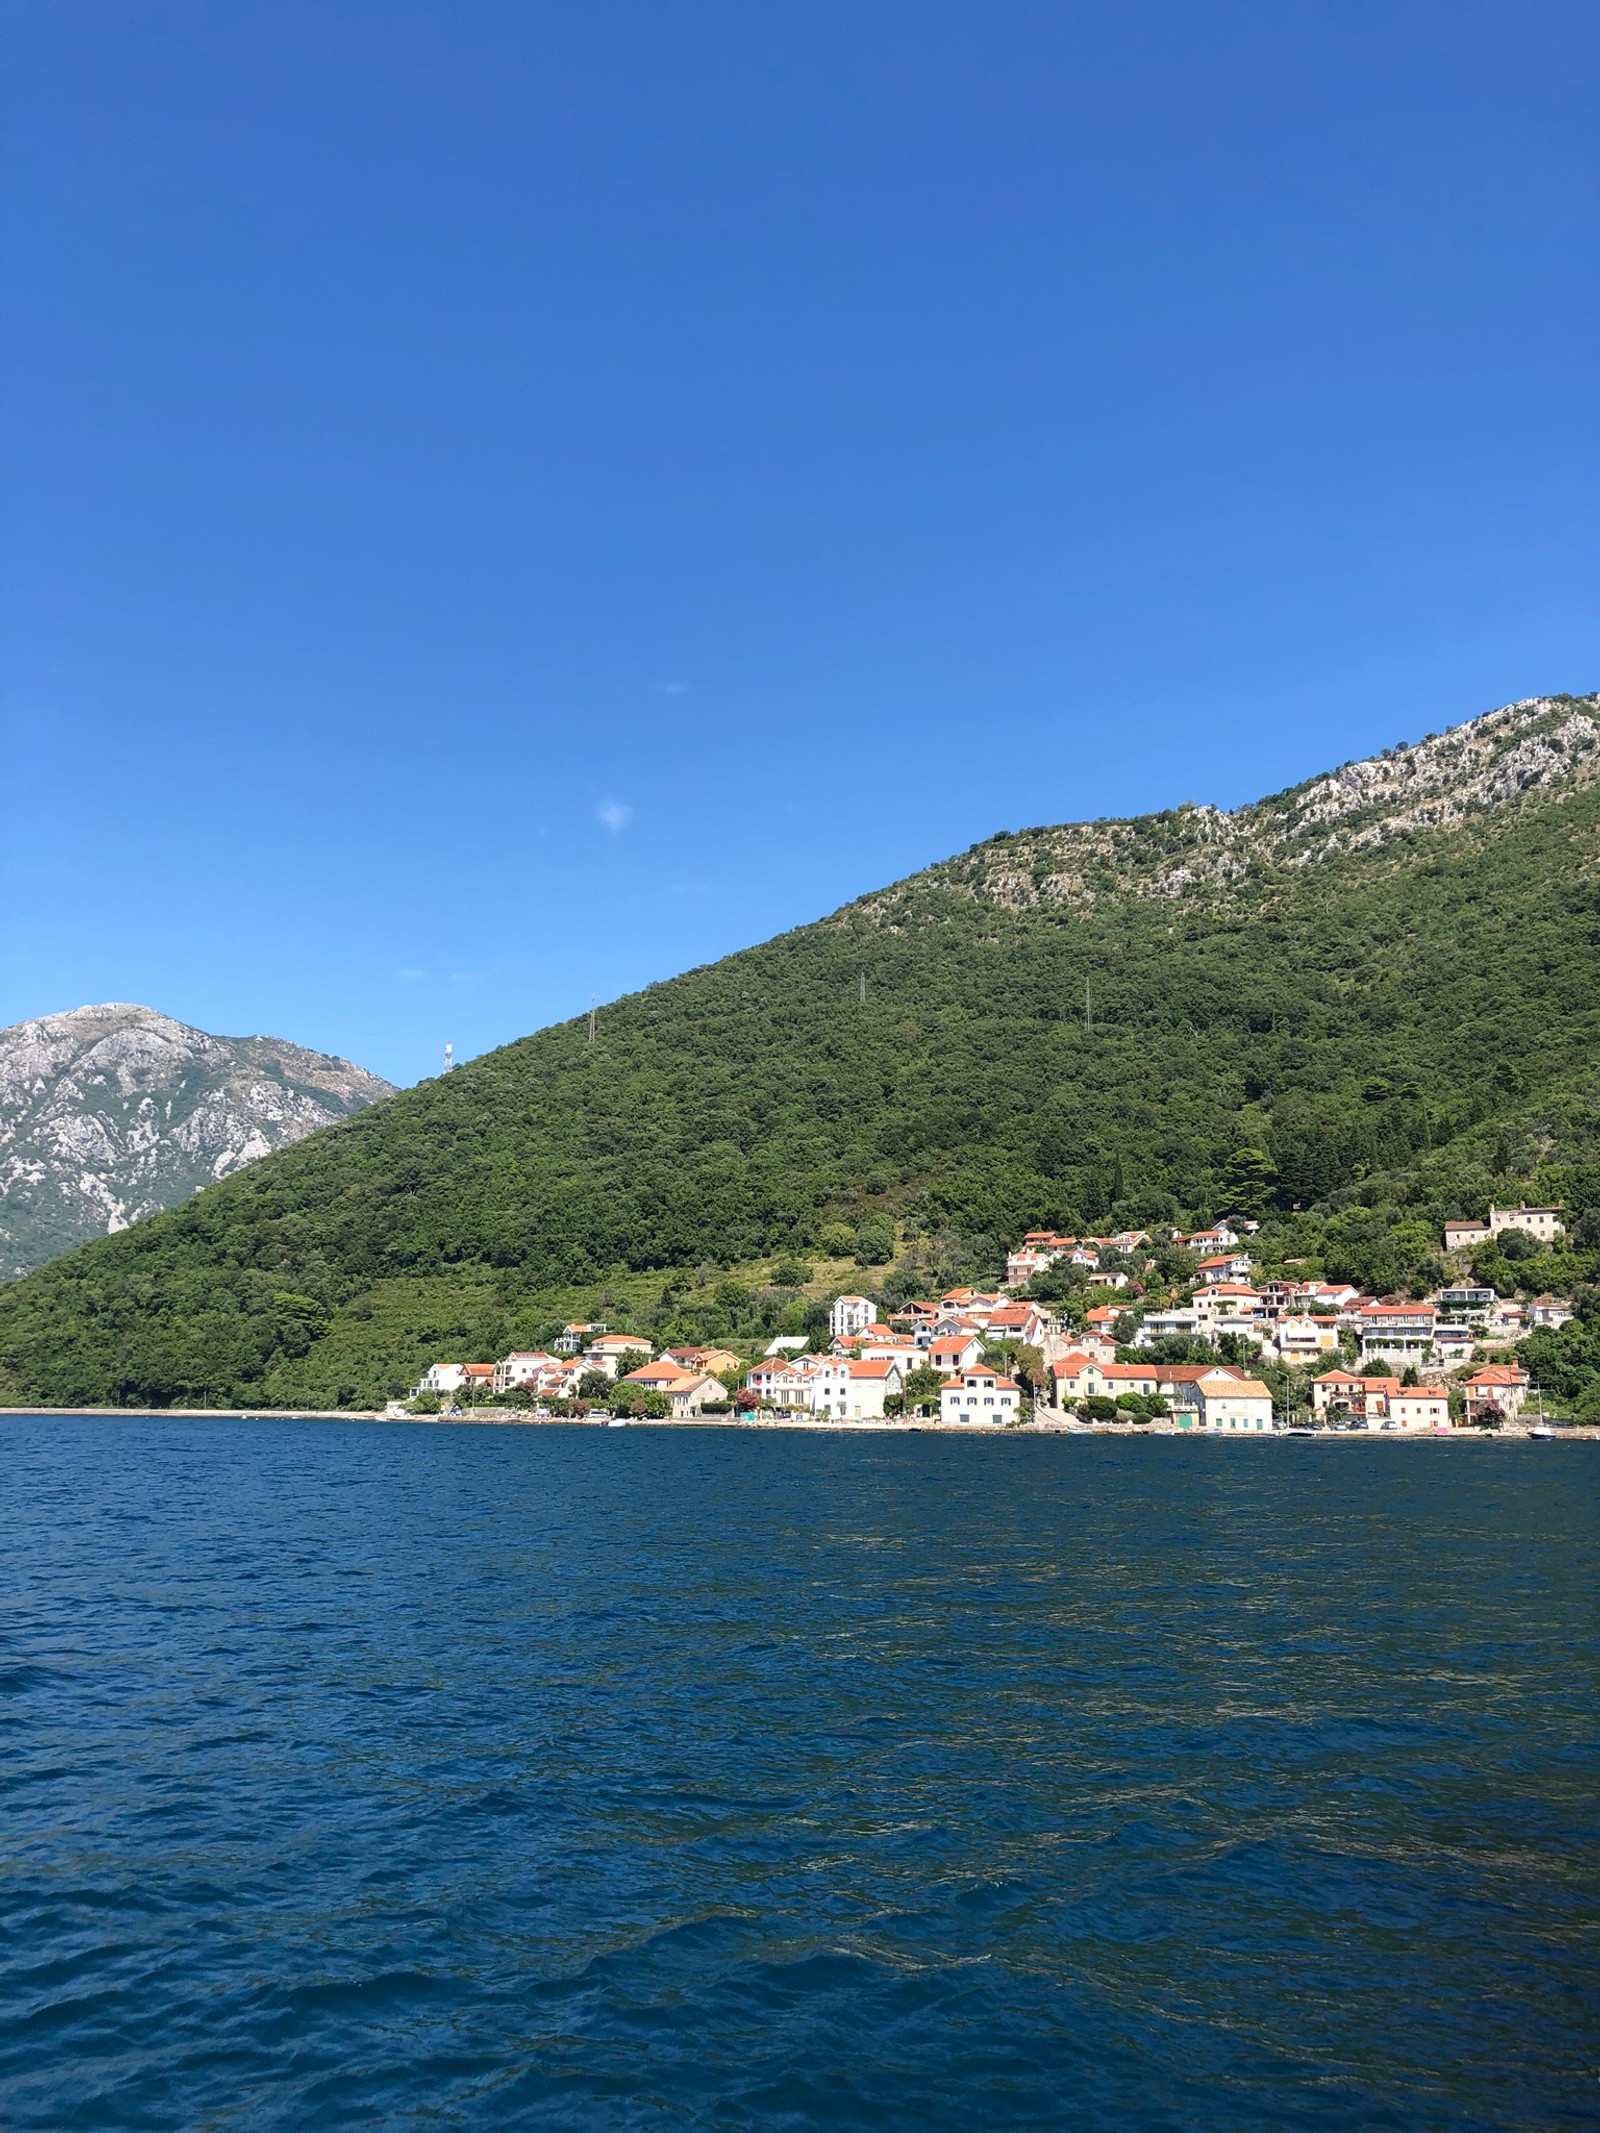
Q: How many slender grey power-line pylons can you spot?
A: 3